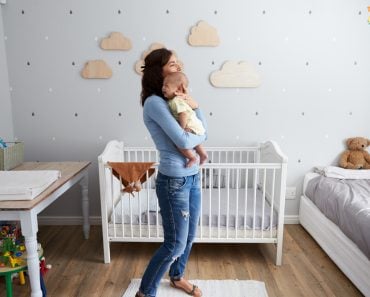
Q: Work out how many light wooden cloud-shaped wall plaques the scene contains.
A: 5